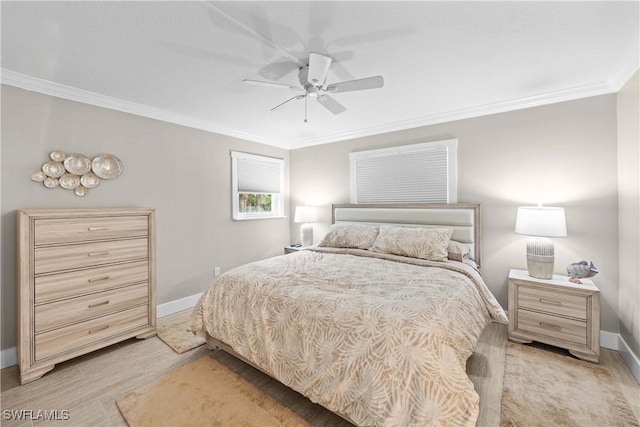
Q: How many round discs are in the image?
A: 9